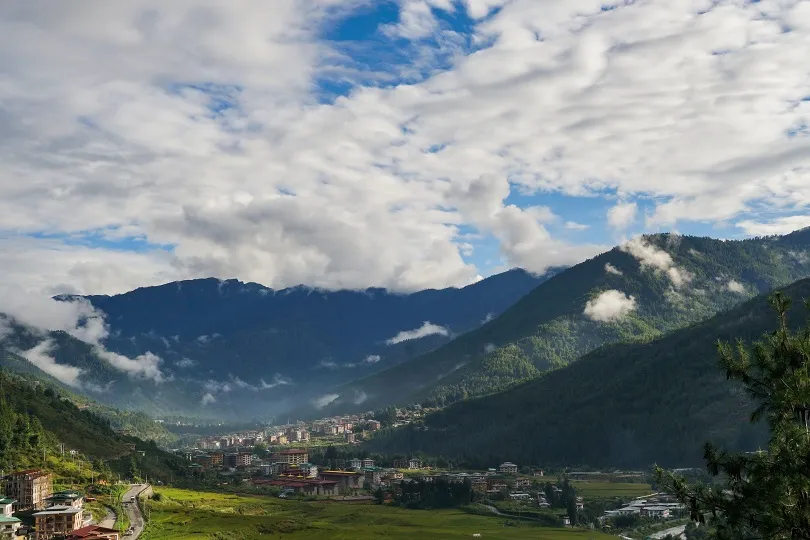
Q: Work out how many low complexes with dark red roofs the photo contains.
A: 1